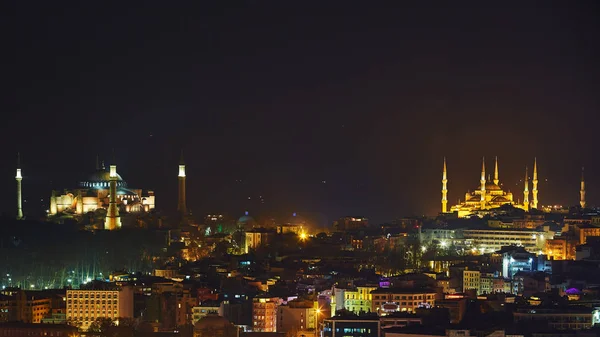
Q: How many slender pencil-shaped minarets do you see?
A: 9